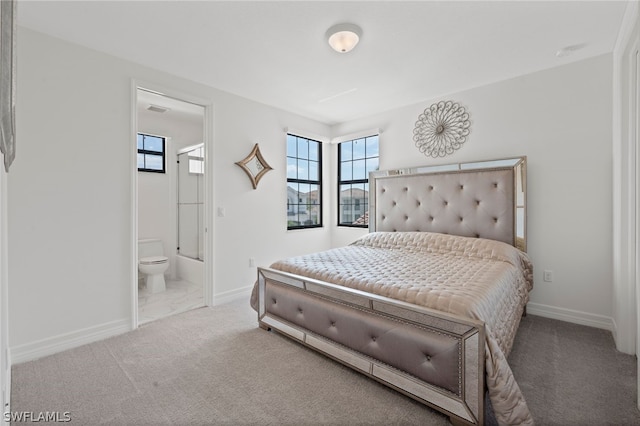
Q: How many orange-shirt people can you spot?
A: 0